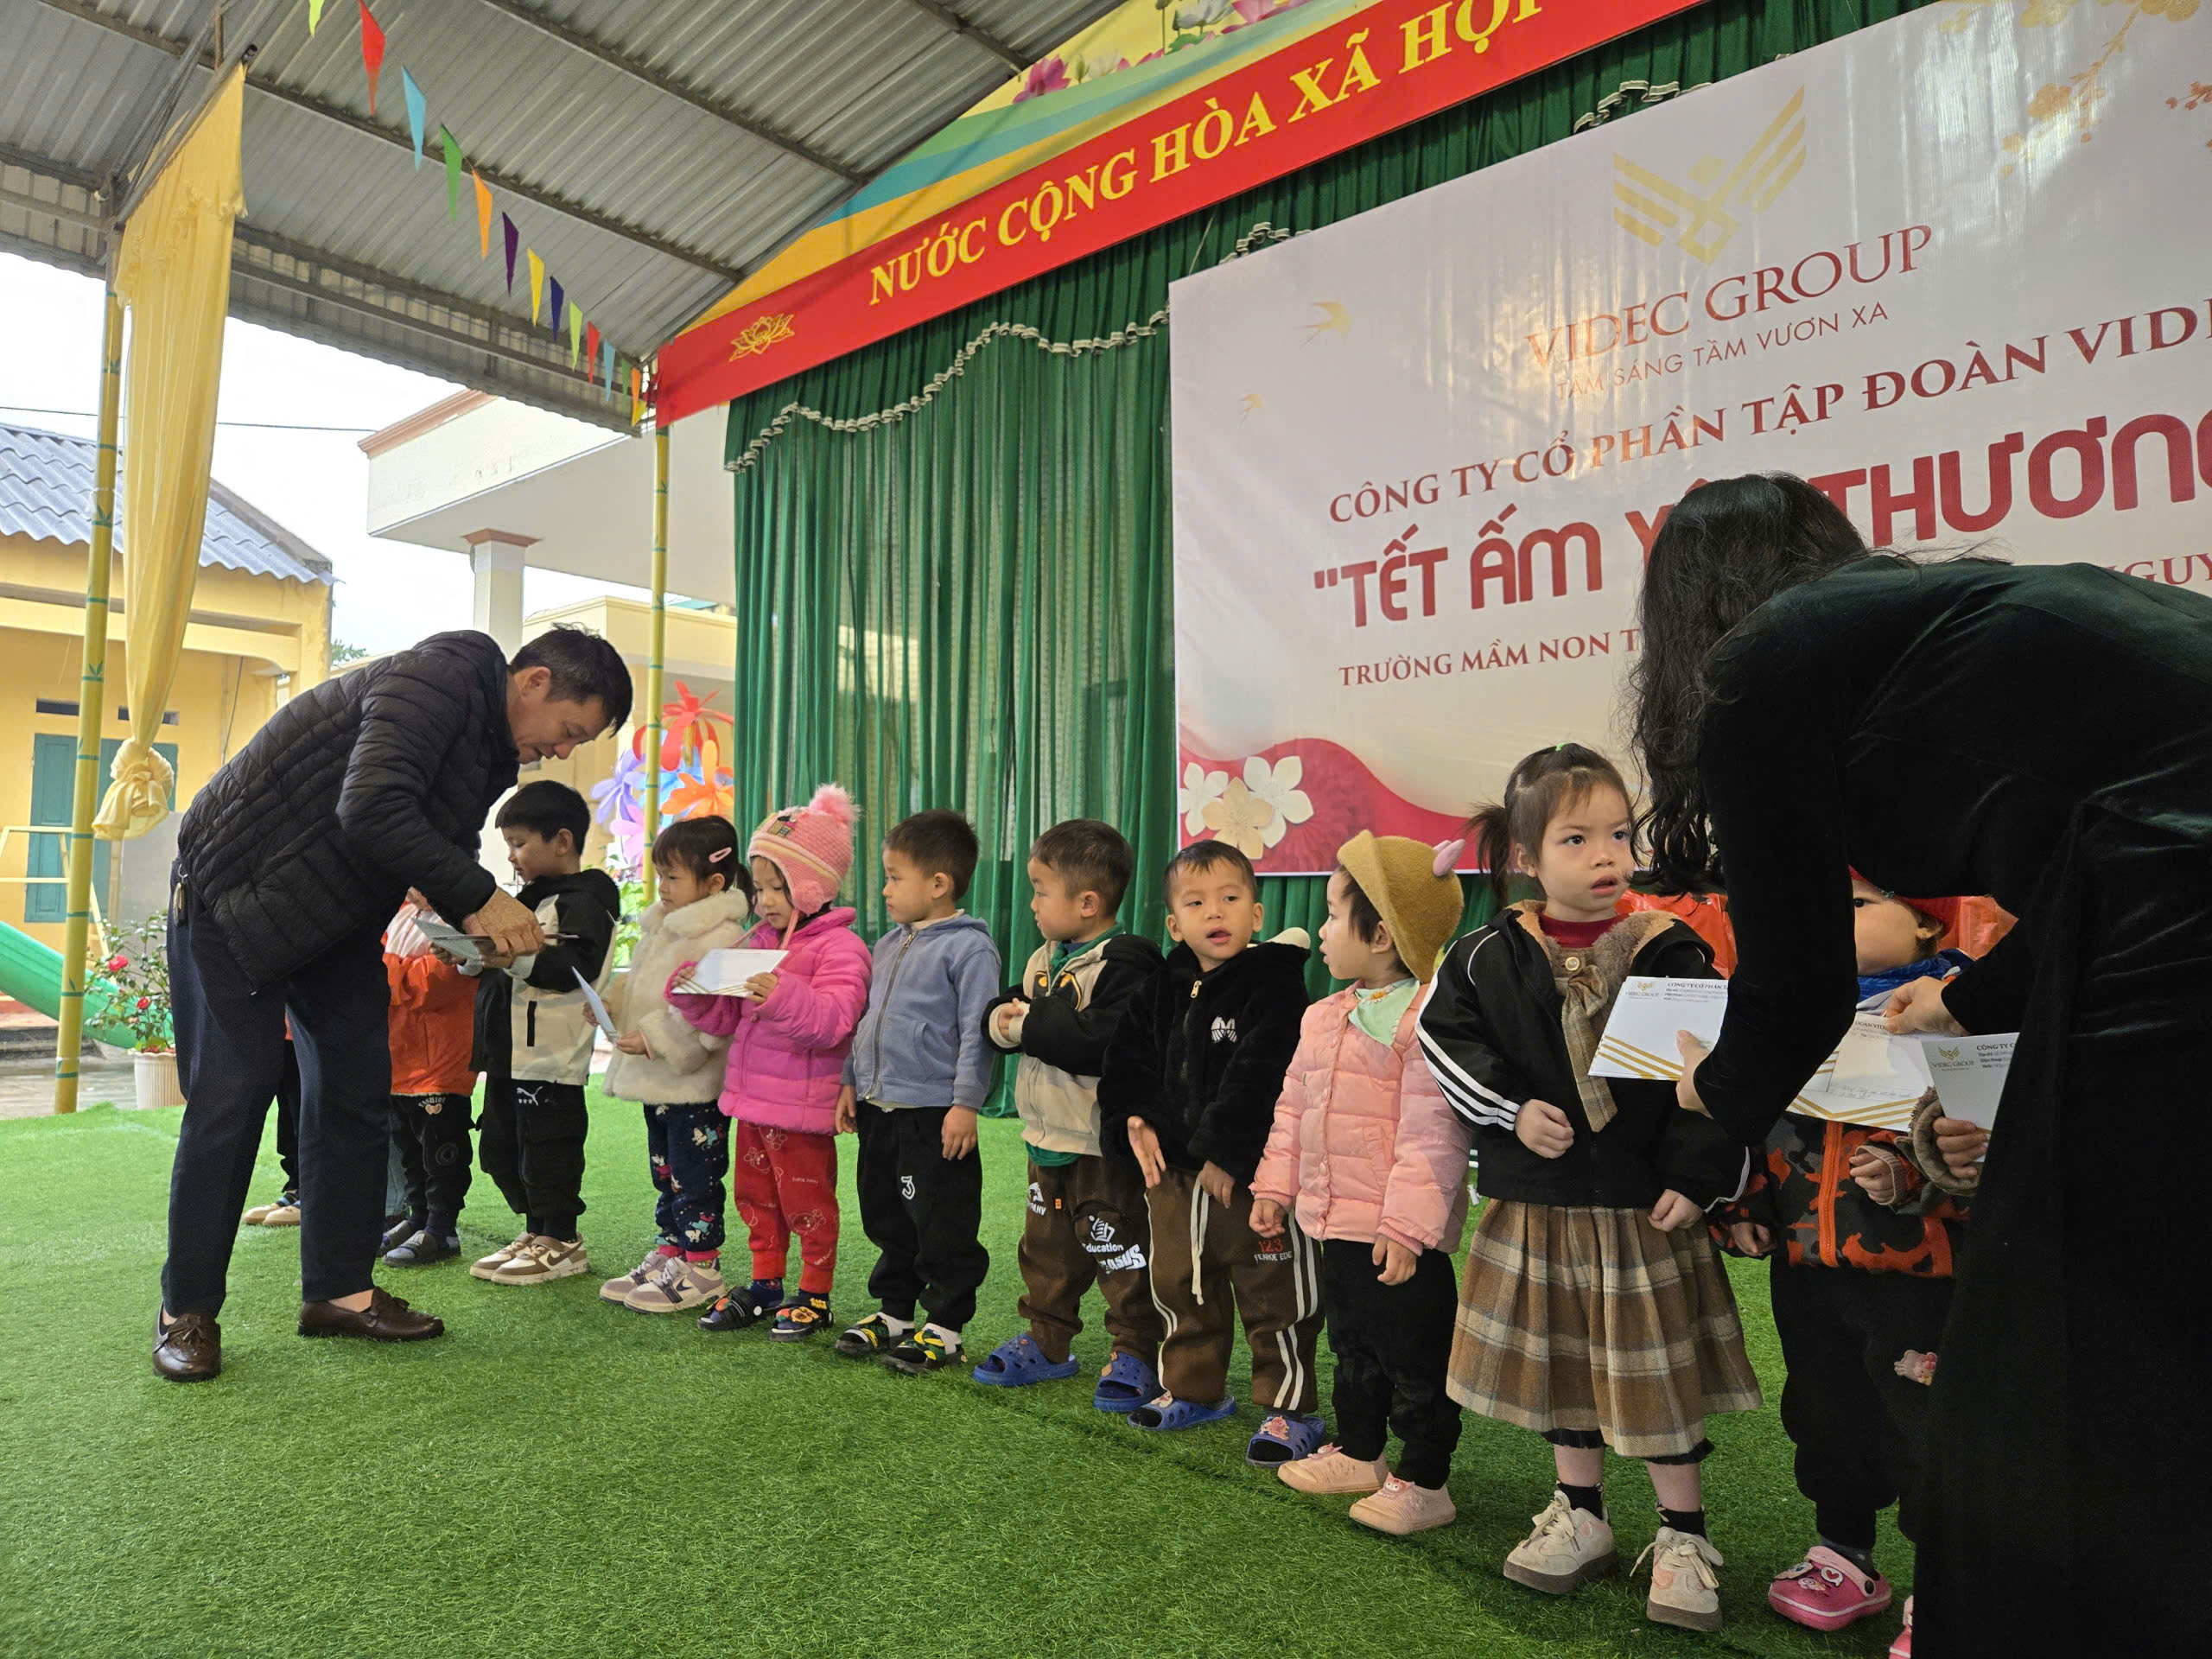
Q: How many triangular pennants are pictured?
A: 13